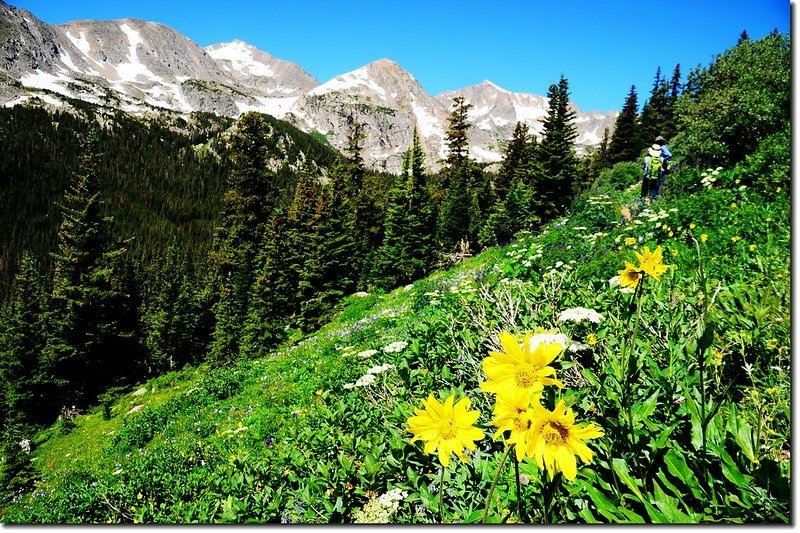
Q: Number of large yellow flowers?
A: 6